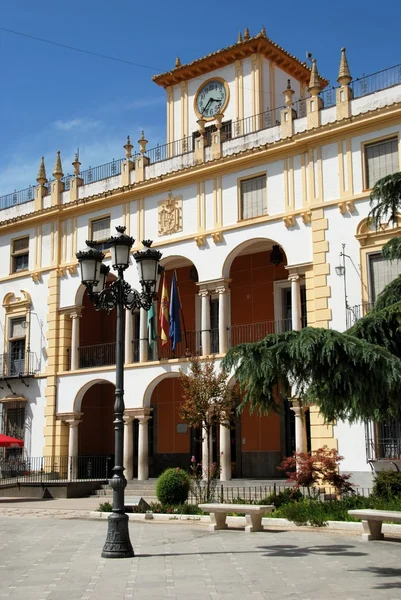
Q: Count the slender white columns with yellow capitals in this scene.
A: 12